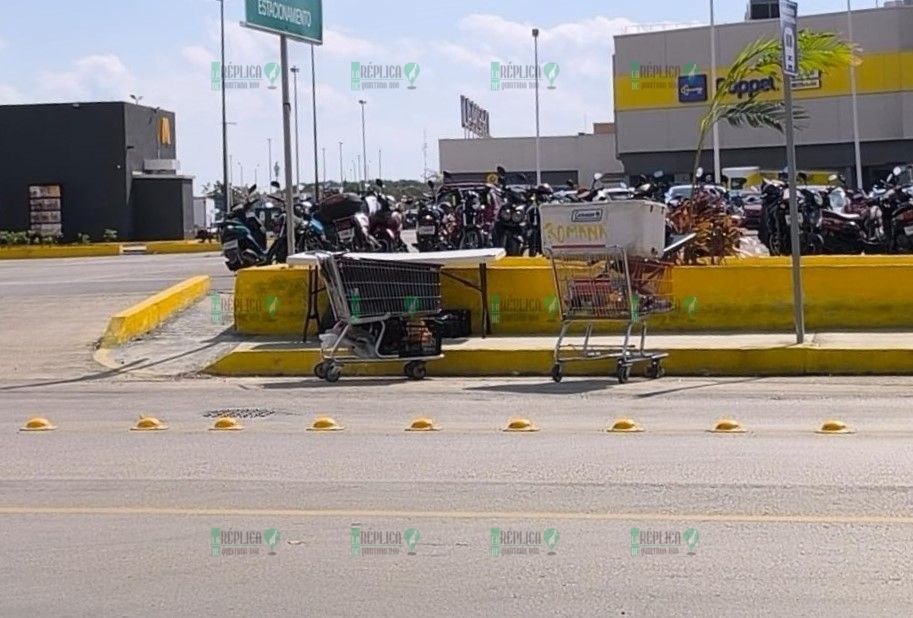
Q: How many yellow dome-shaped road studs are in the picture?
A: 9